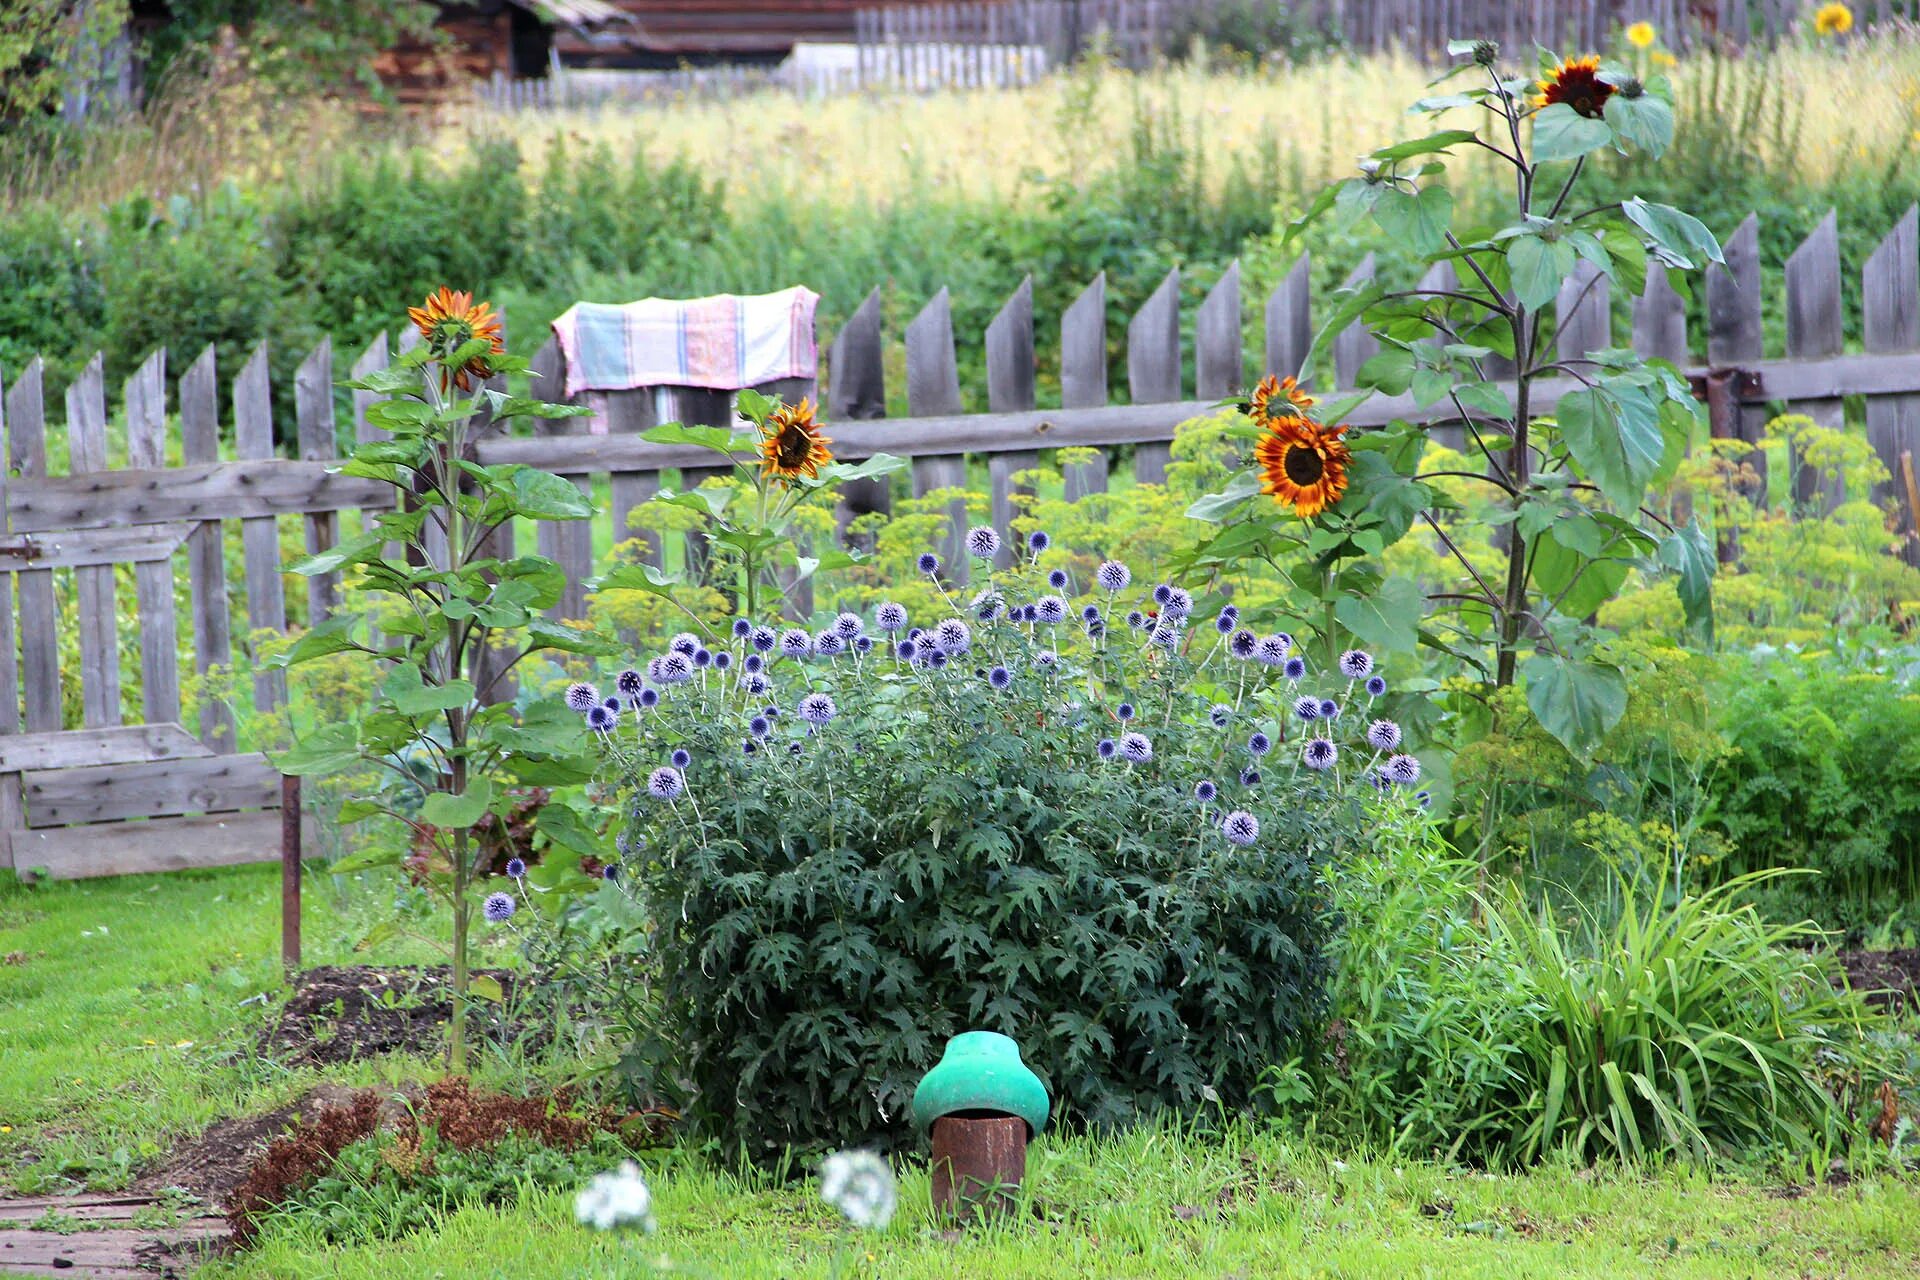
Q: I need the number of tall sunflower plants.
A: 4